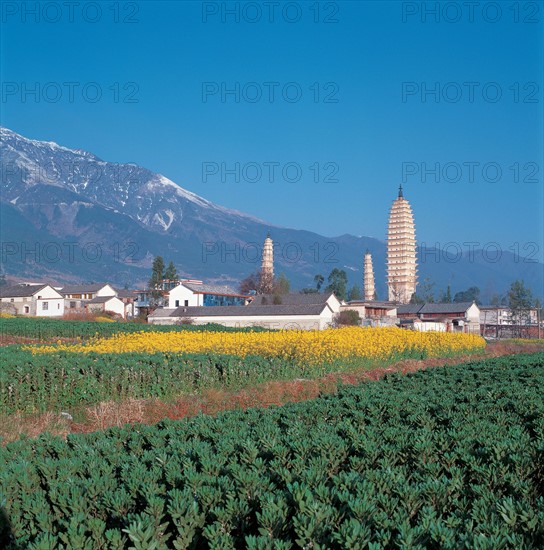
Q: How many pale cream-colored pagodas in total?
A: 3